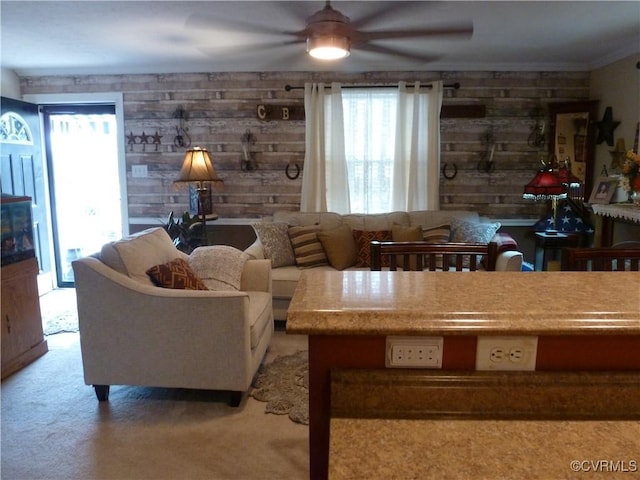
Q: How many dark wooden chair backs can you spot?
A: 2